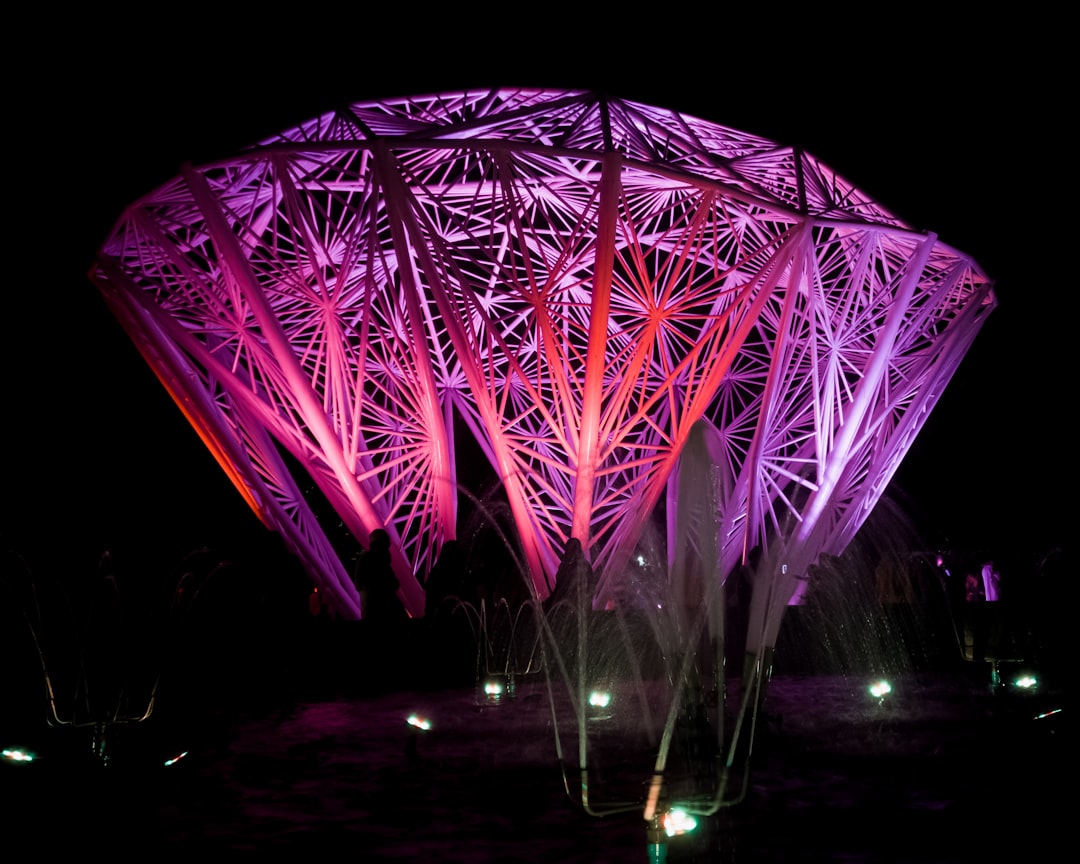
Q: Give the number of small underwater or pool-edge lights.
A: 9